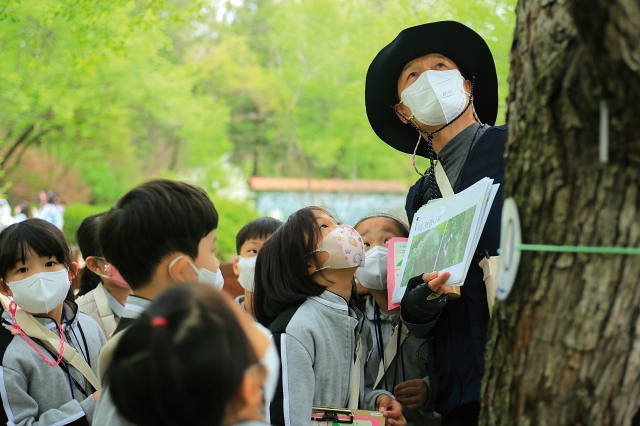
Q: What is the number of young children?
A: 7